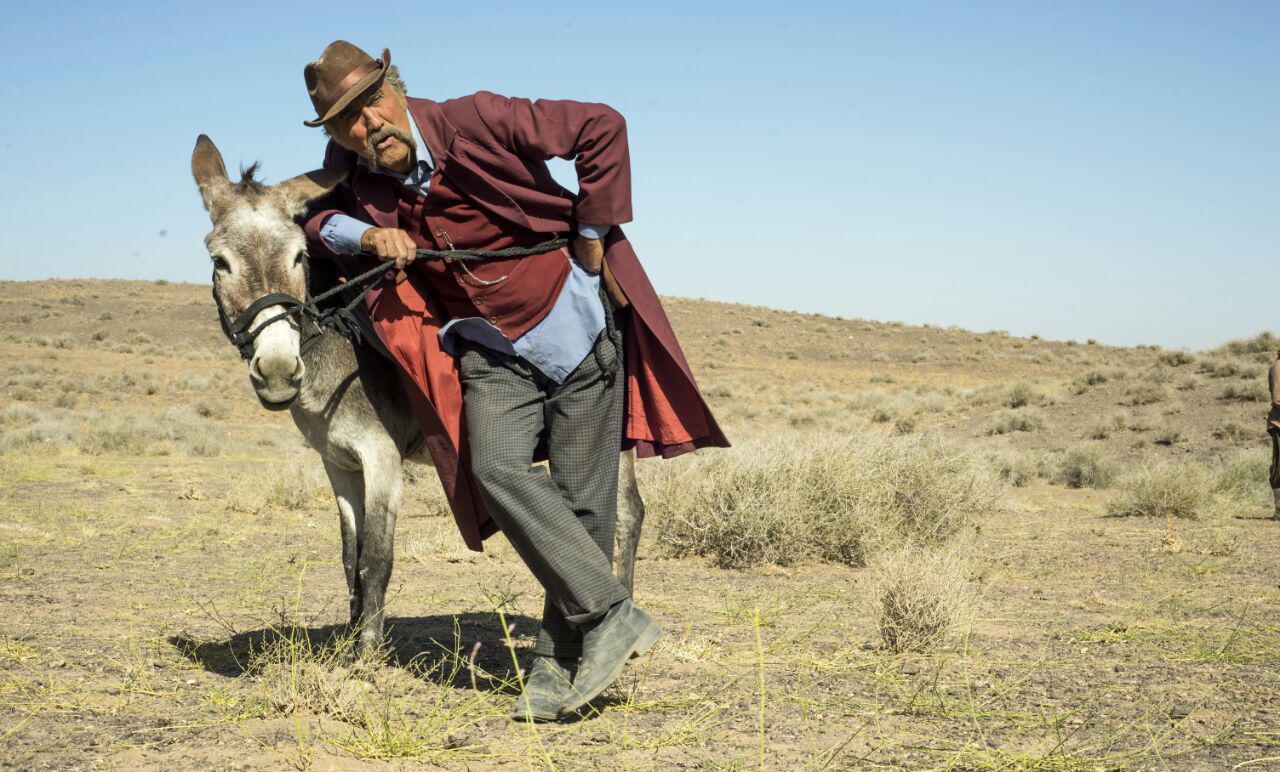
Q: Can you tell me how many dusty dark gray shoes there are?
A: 2